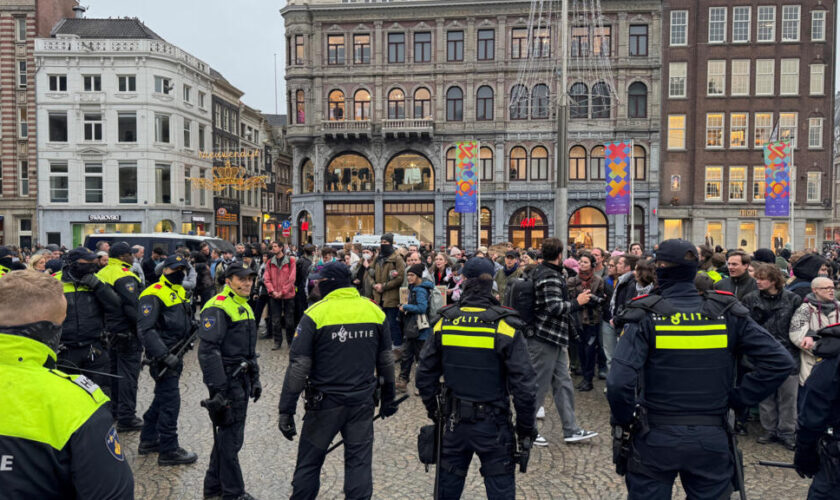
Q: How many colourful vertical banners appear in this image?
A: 3